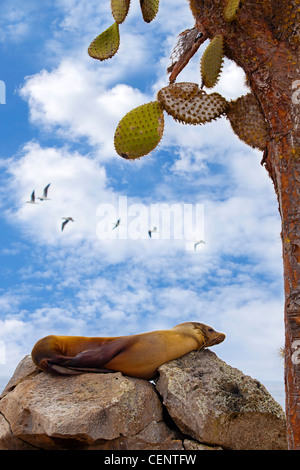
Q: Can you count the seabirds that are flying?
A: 6